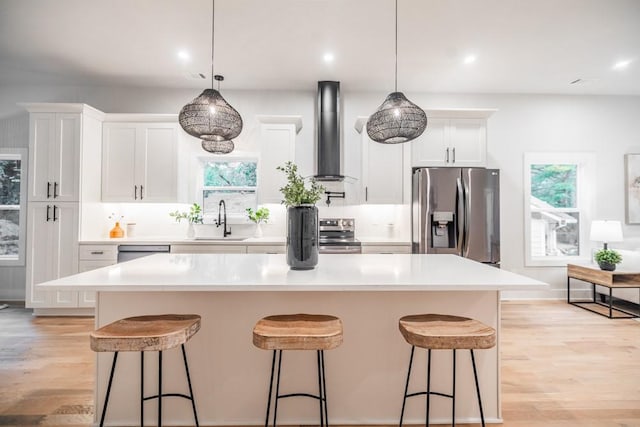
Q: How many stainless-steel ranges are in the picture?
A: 1